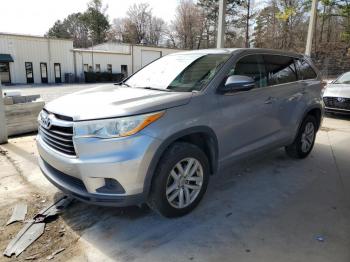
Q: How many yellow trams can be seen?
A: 0